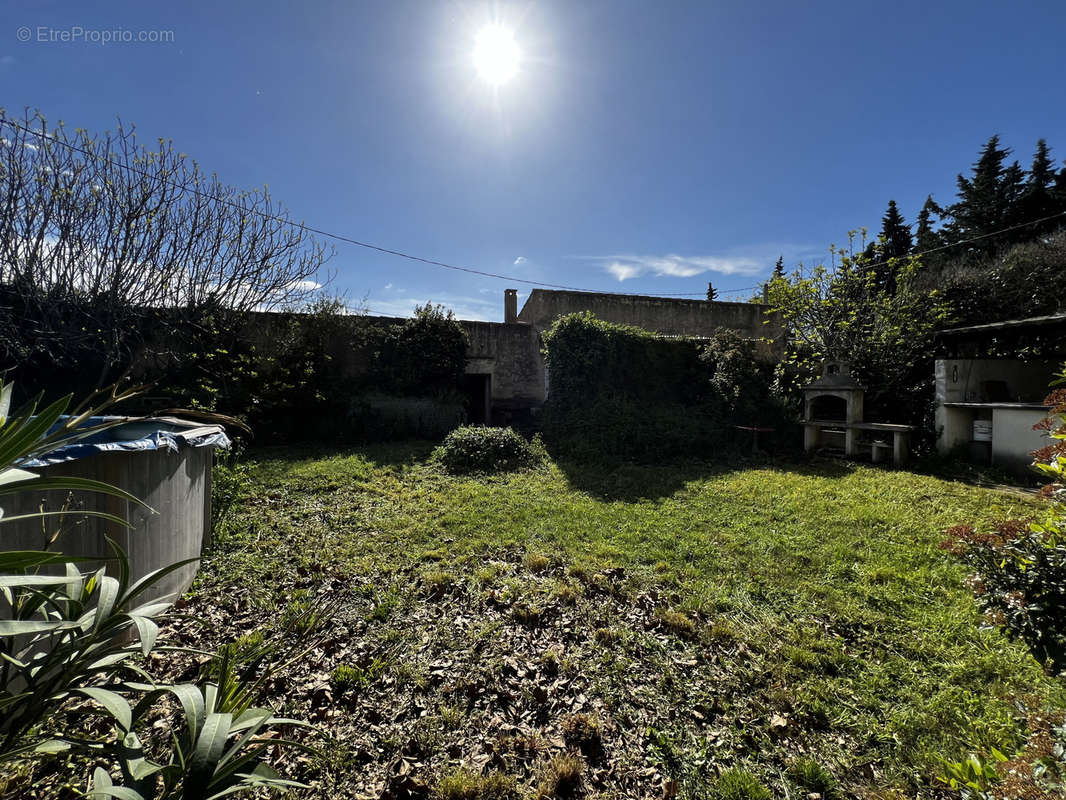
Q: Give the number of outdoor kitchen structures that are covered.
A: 1